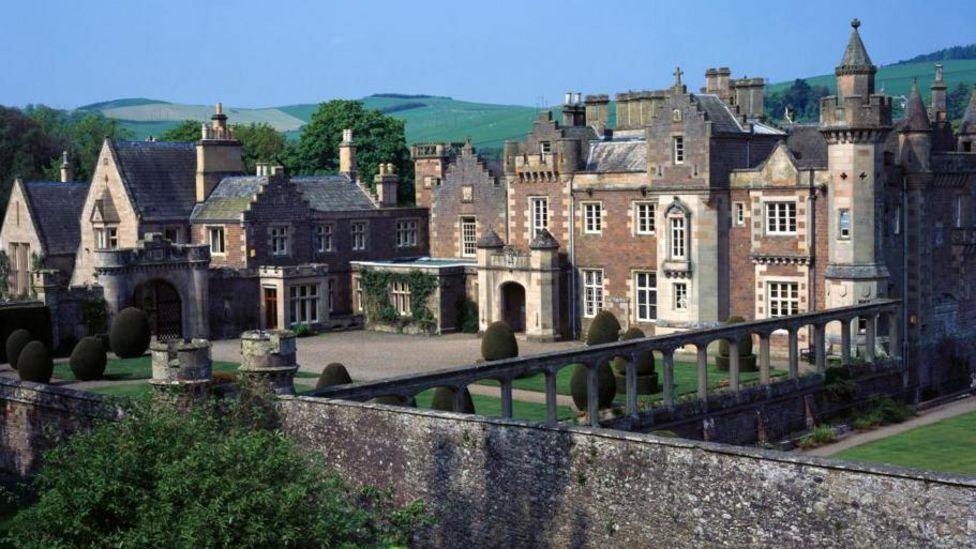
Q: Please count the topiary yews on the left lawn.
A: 4